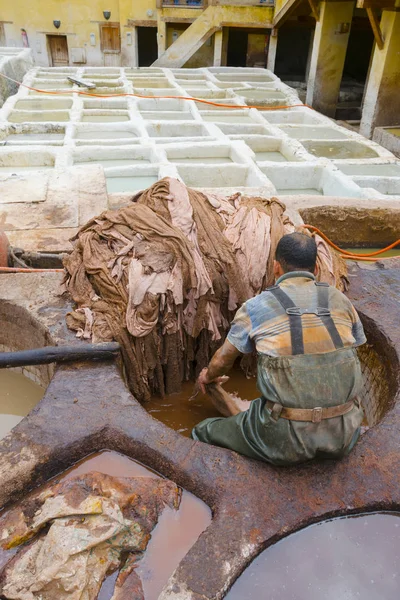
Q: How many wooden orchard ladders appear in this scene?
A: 0